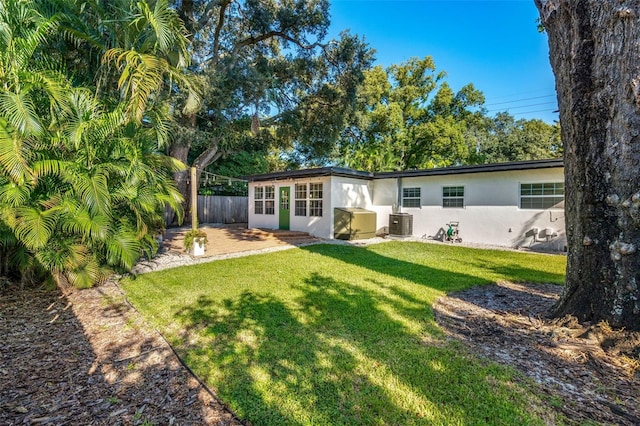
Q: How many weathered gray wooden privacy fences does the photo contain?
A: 1